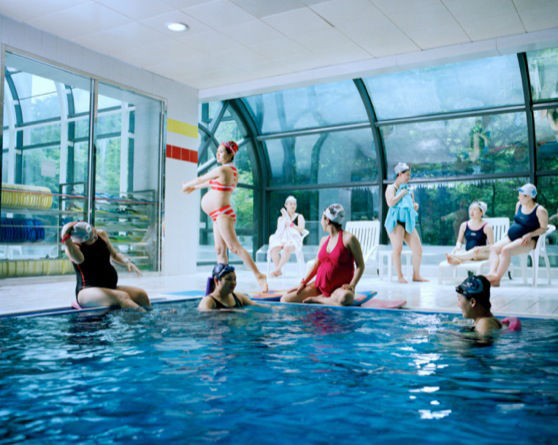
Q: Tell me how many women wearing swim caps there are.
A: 9